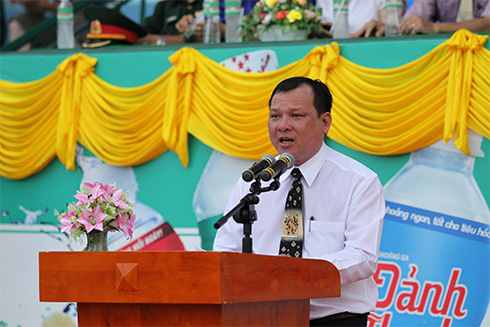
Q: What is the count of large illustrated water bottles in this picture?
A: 3